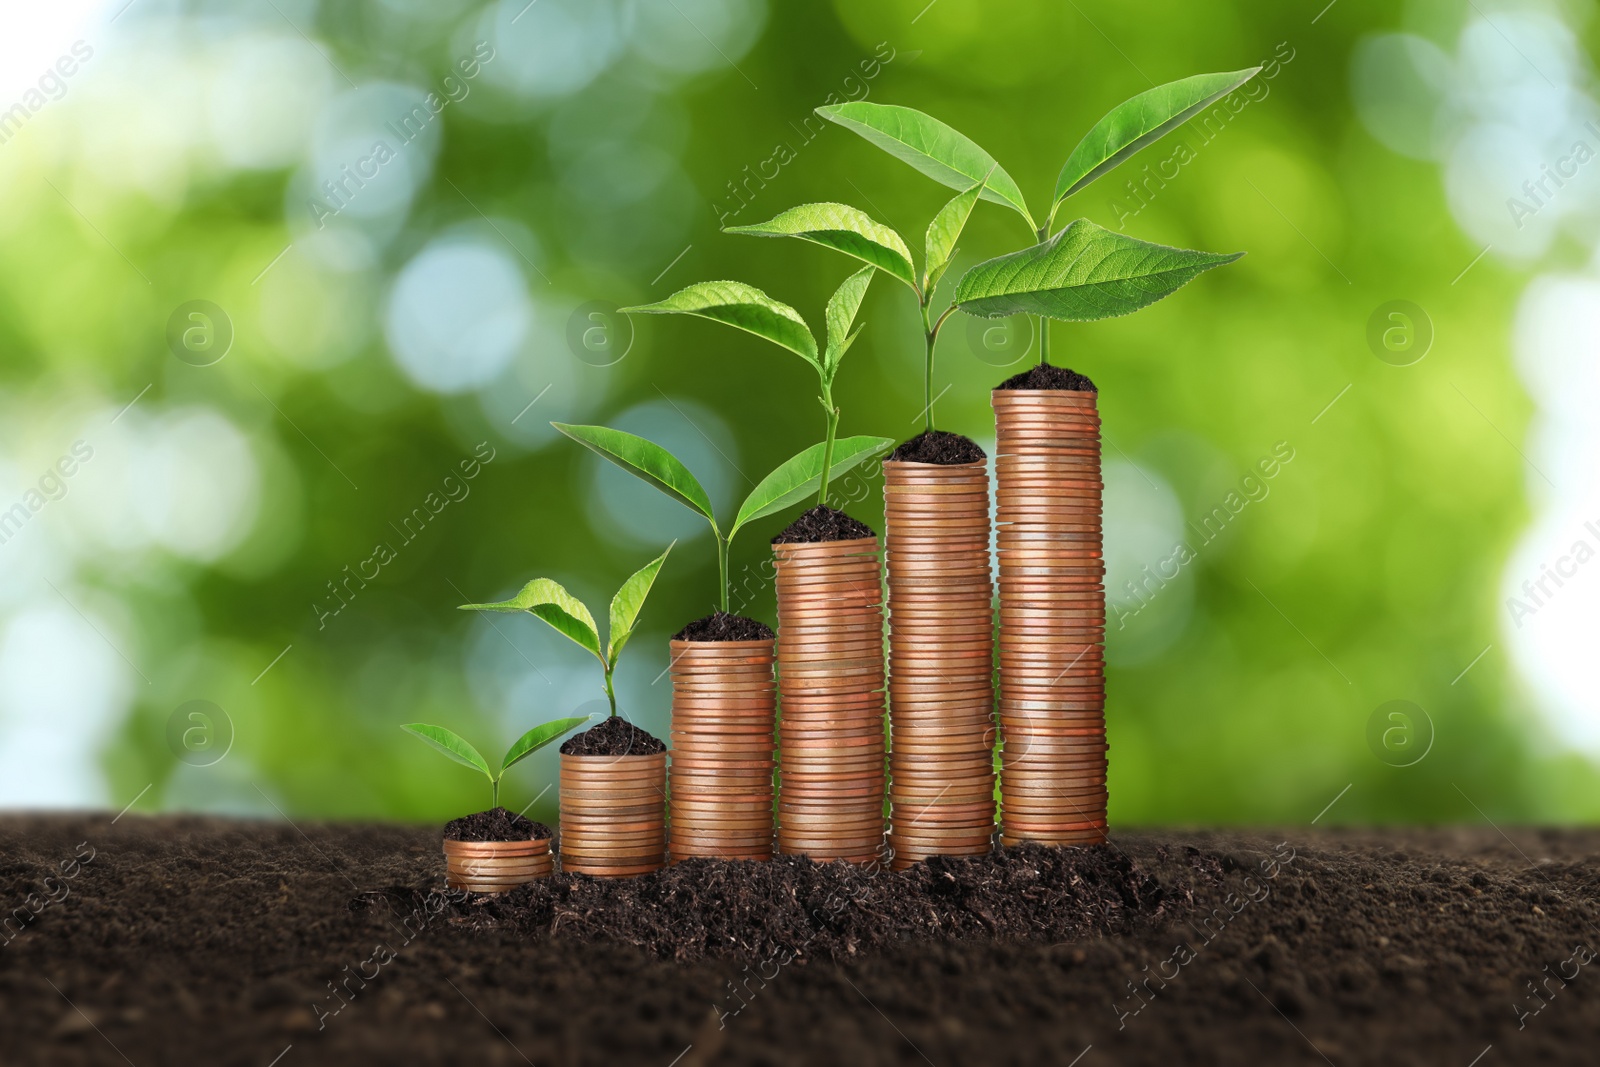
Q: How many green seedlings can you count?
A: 6